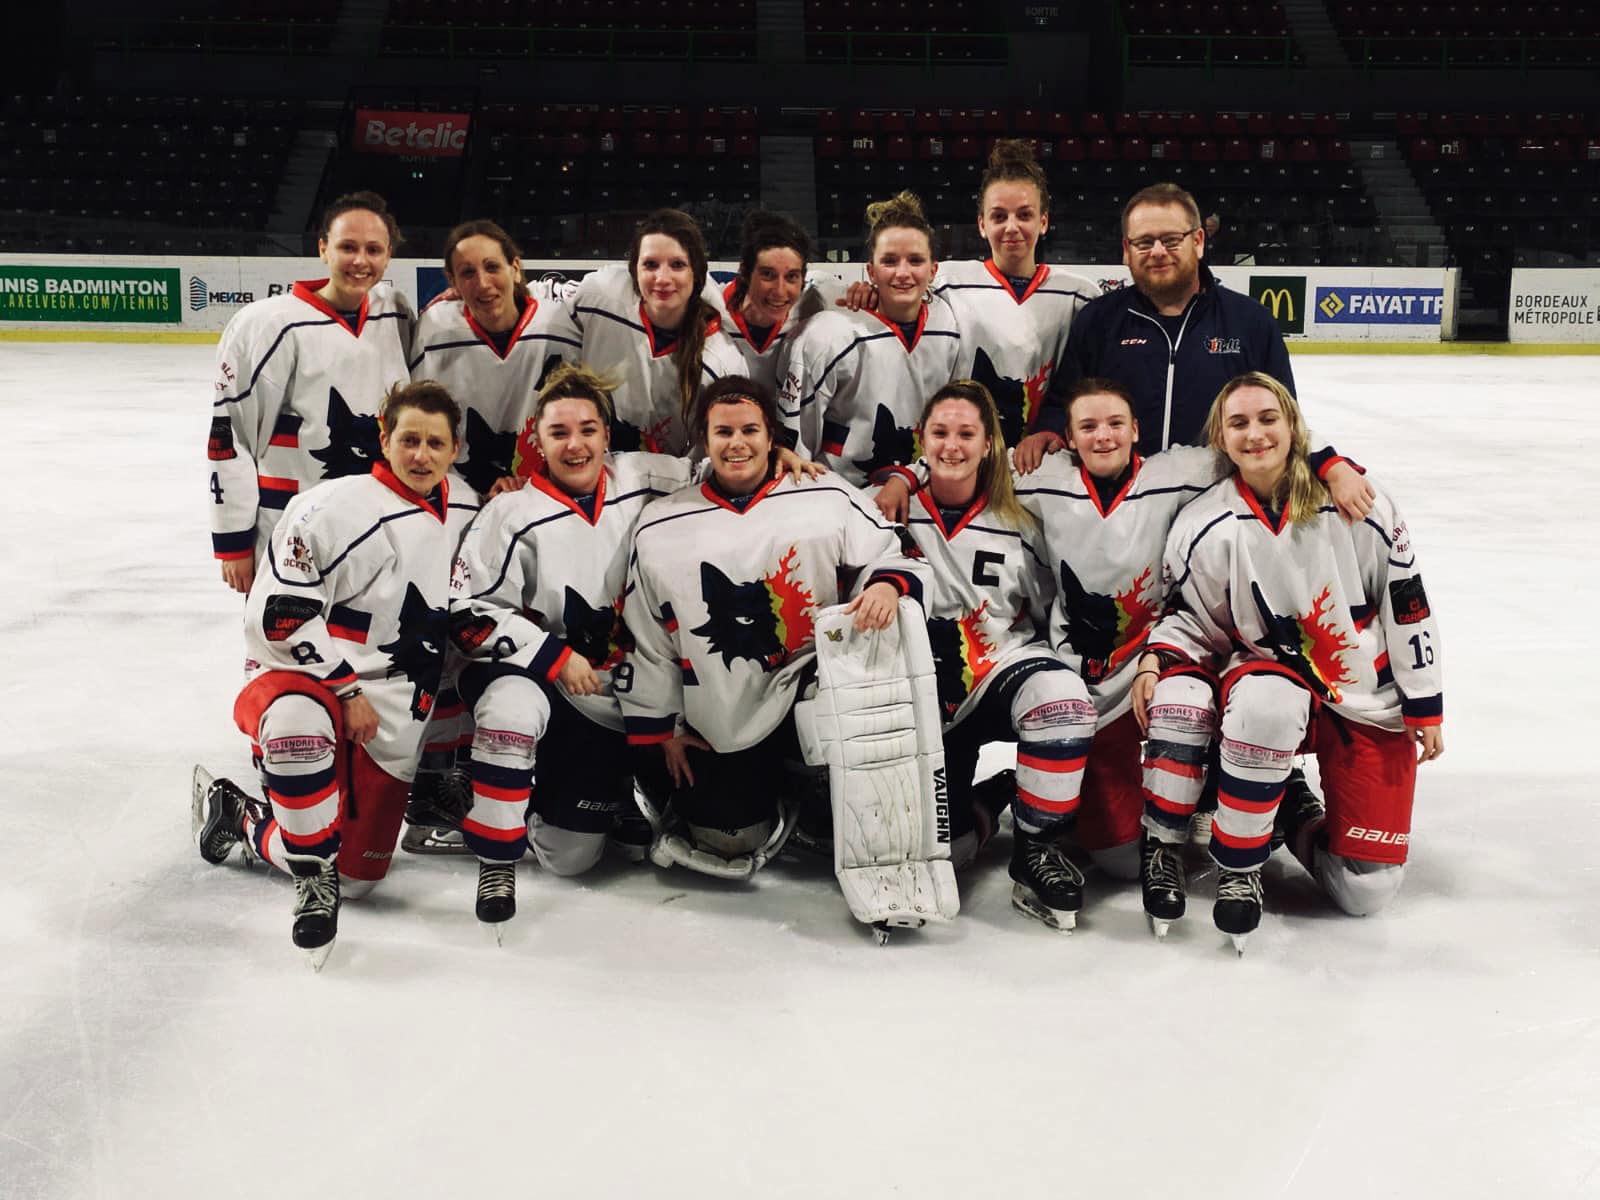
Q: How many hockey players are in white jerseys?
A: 12